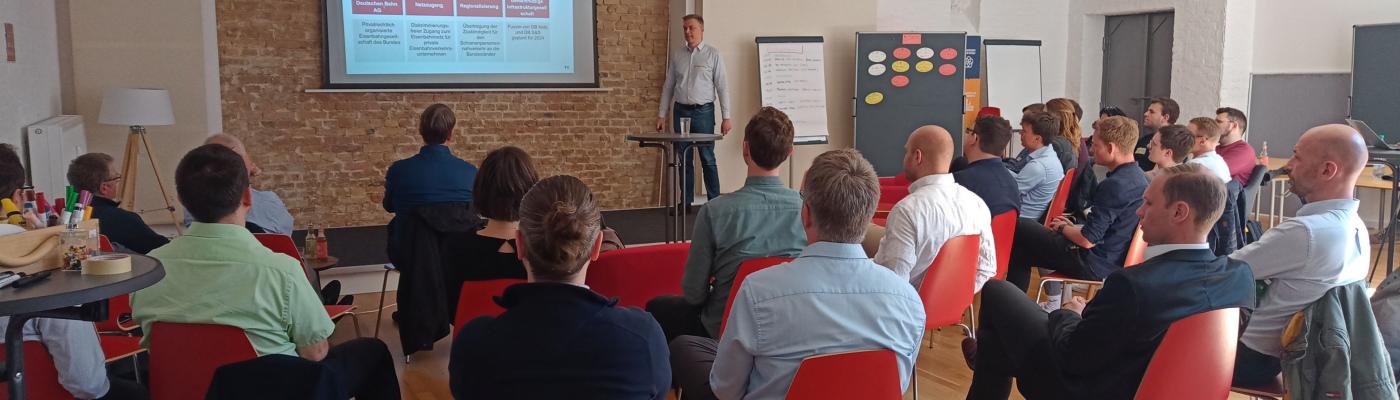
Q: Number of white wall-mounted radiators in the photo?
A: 1